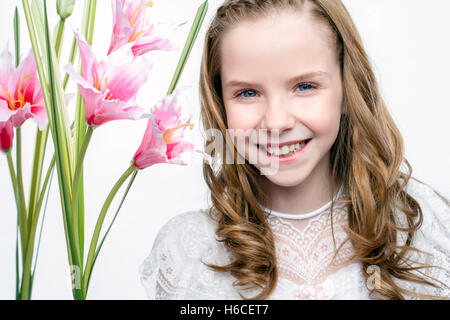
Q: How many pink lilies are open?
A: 4